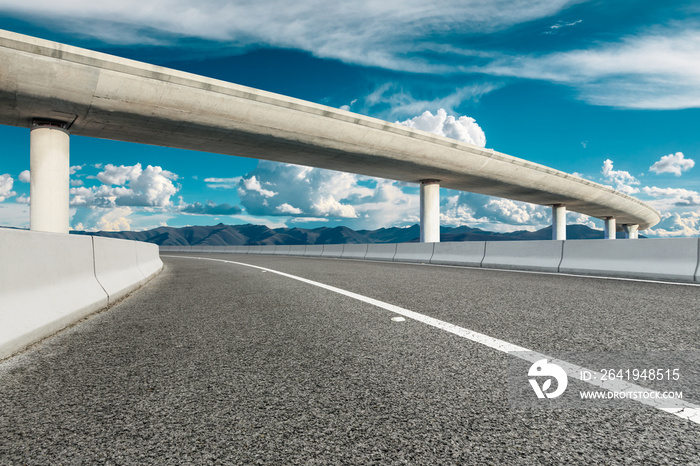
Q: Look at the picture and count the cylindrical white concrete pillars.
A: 5